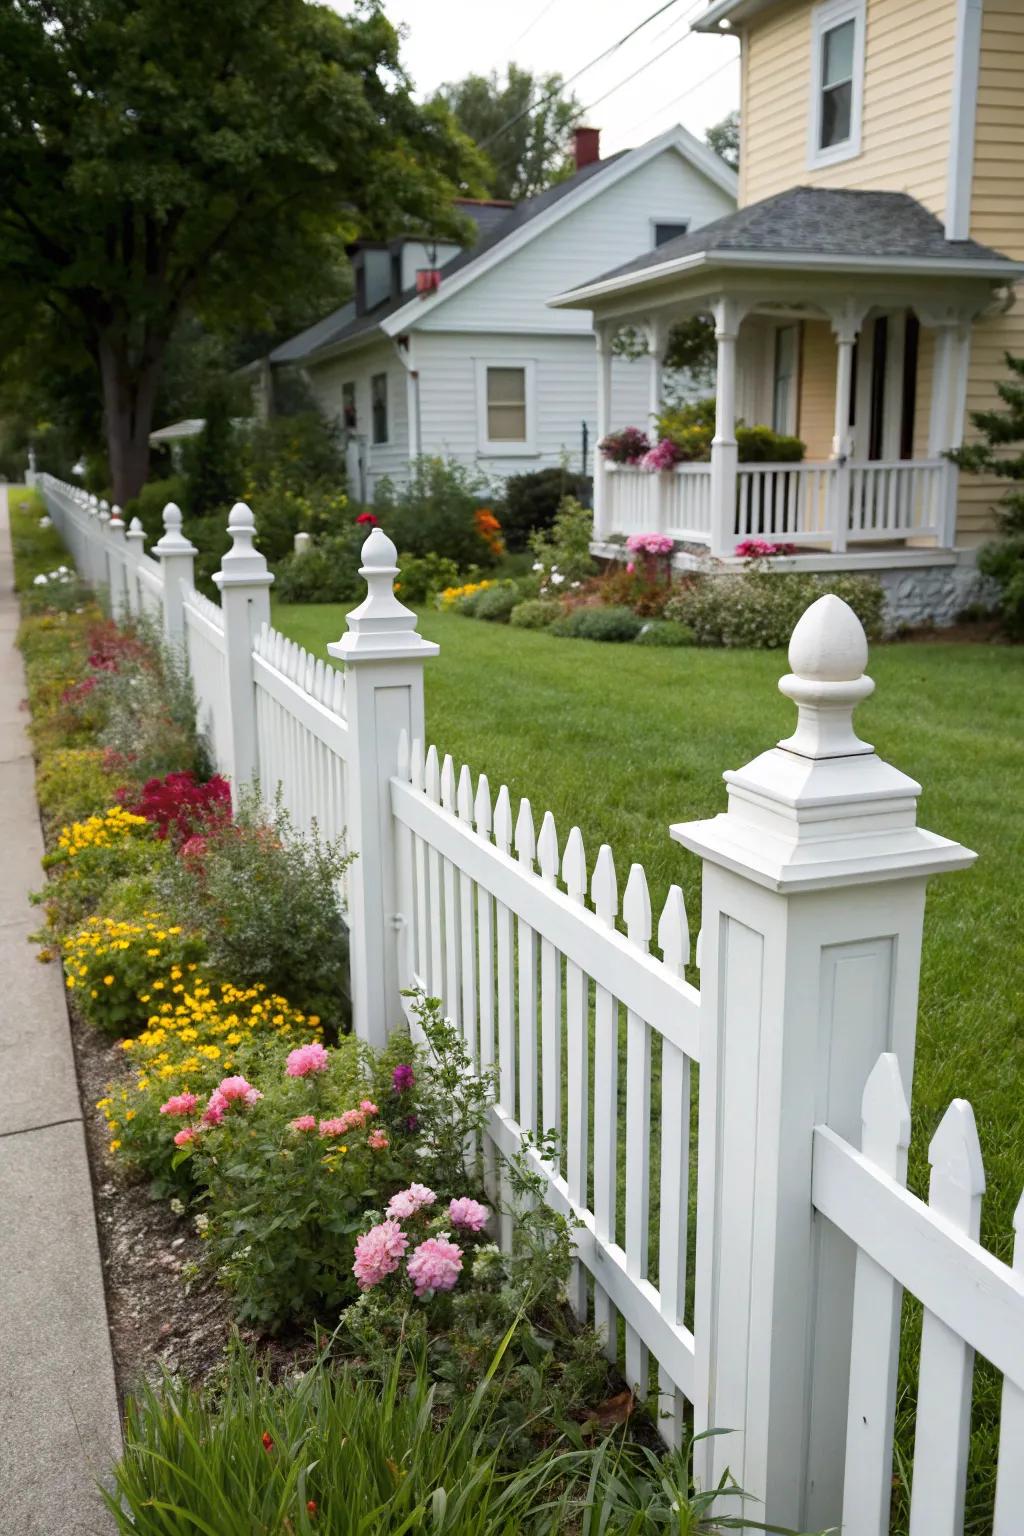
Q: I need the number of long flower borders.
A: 1